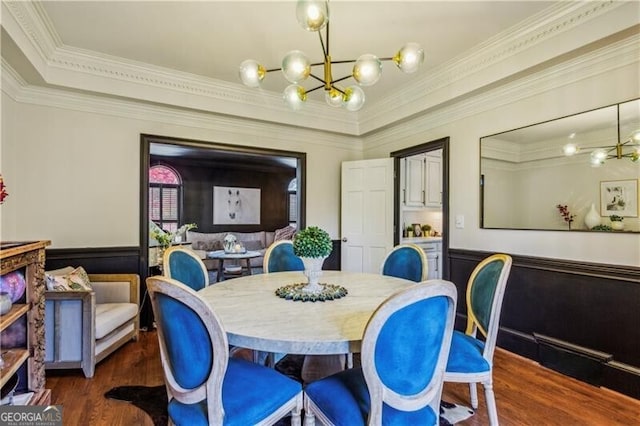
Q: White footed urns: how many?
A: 1